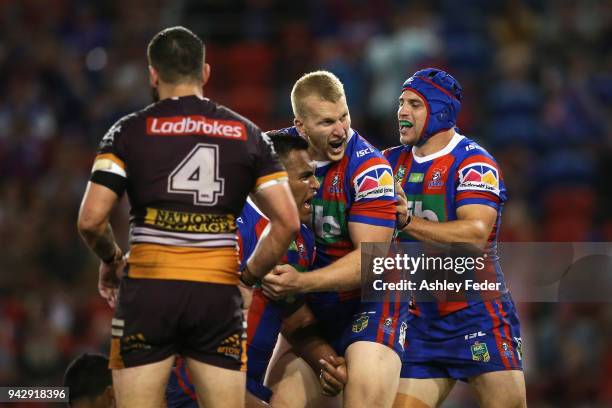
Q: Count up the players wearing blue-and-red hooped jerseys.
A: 3